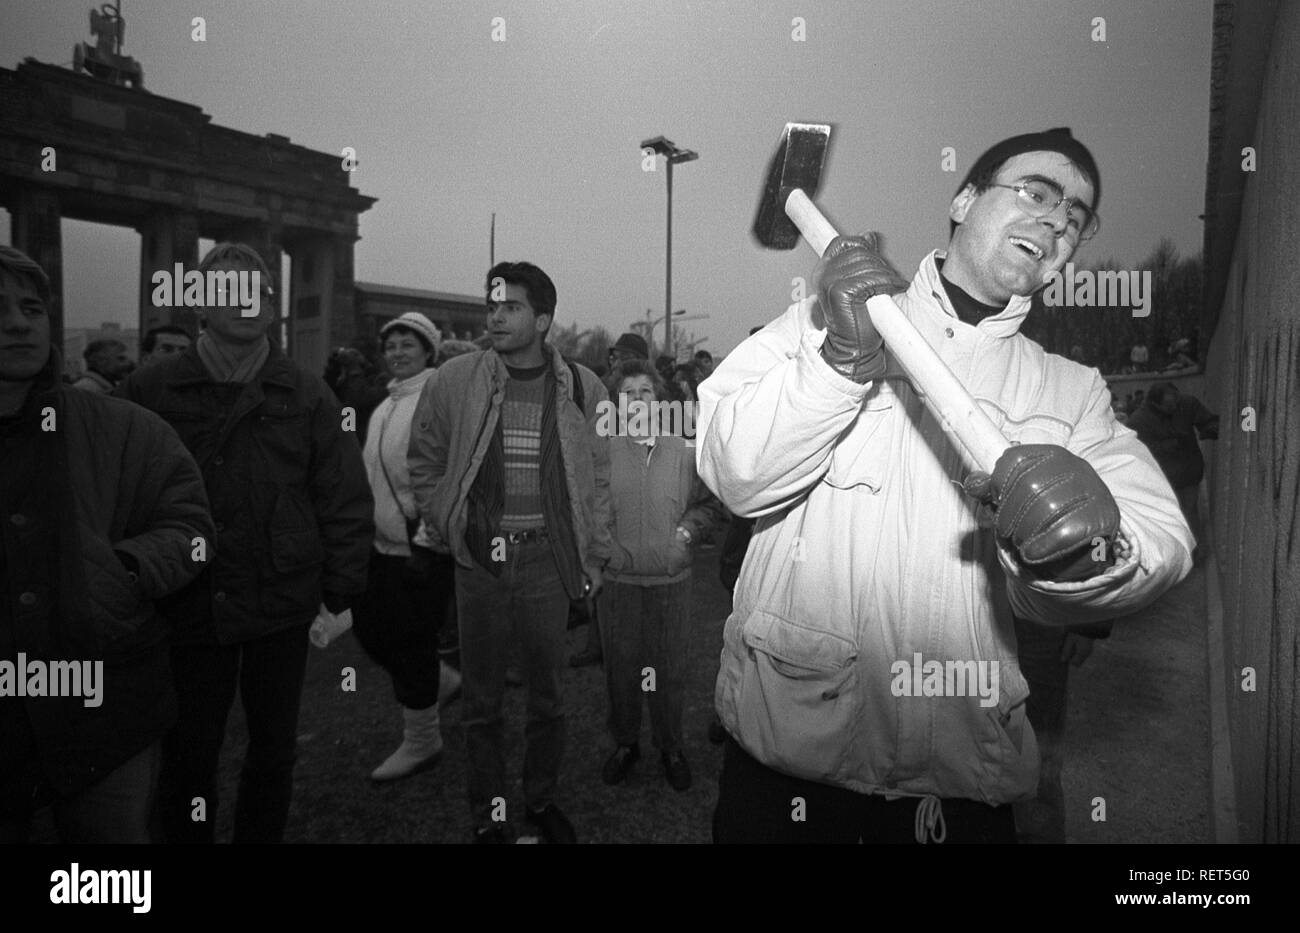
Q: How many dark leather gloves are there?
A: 2